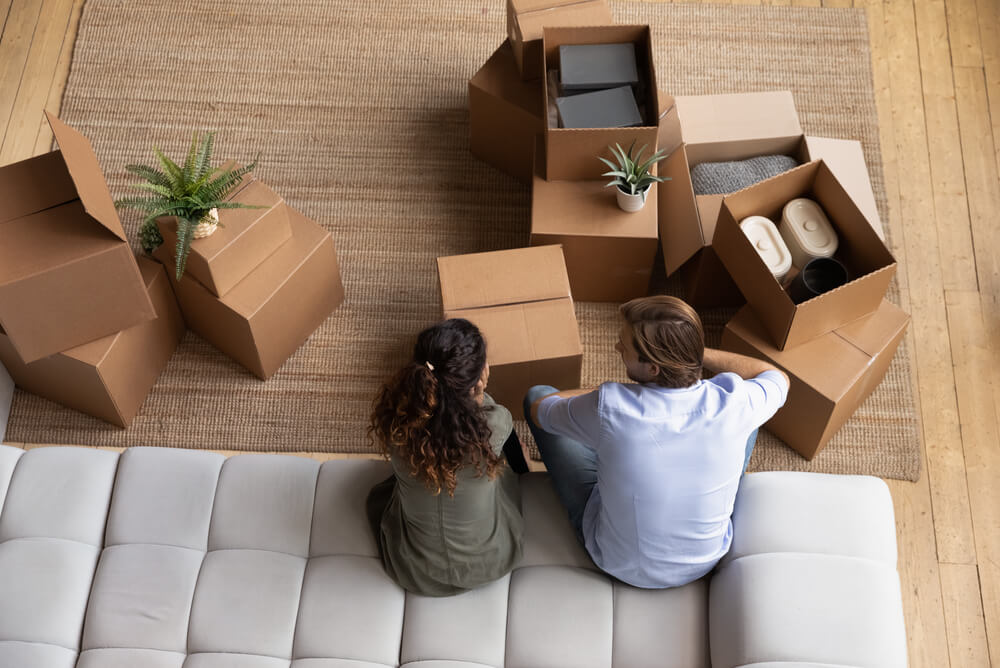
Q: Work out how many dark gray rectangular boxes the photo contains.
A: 2